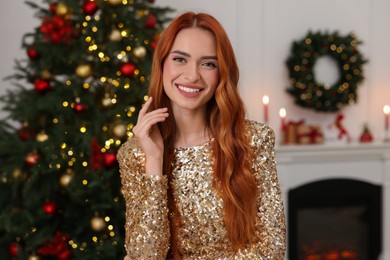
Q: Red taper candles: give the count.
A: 3